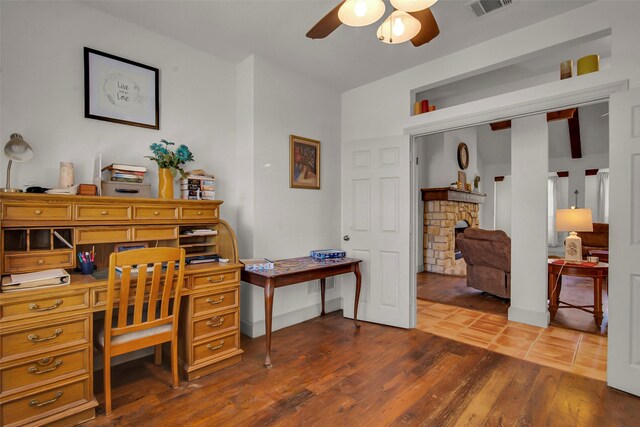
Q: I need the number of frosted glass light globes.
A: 3